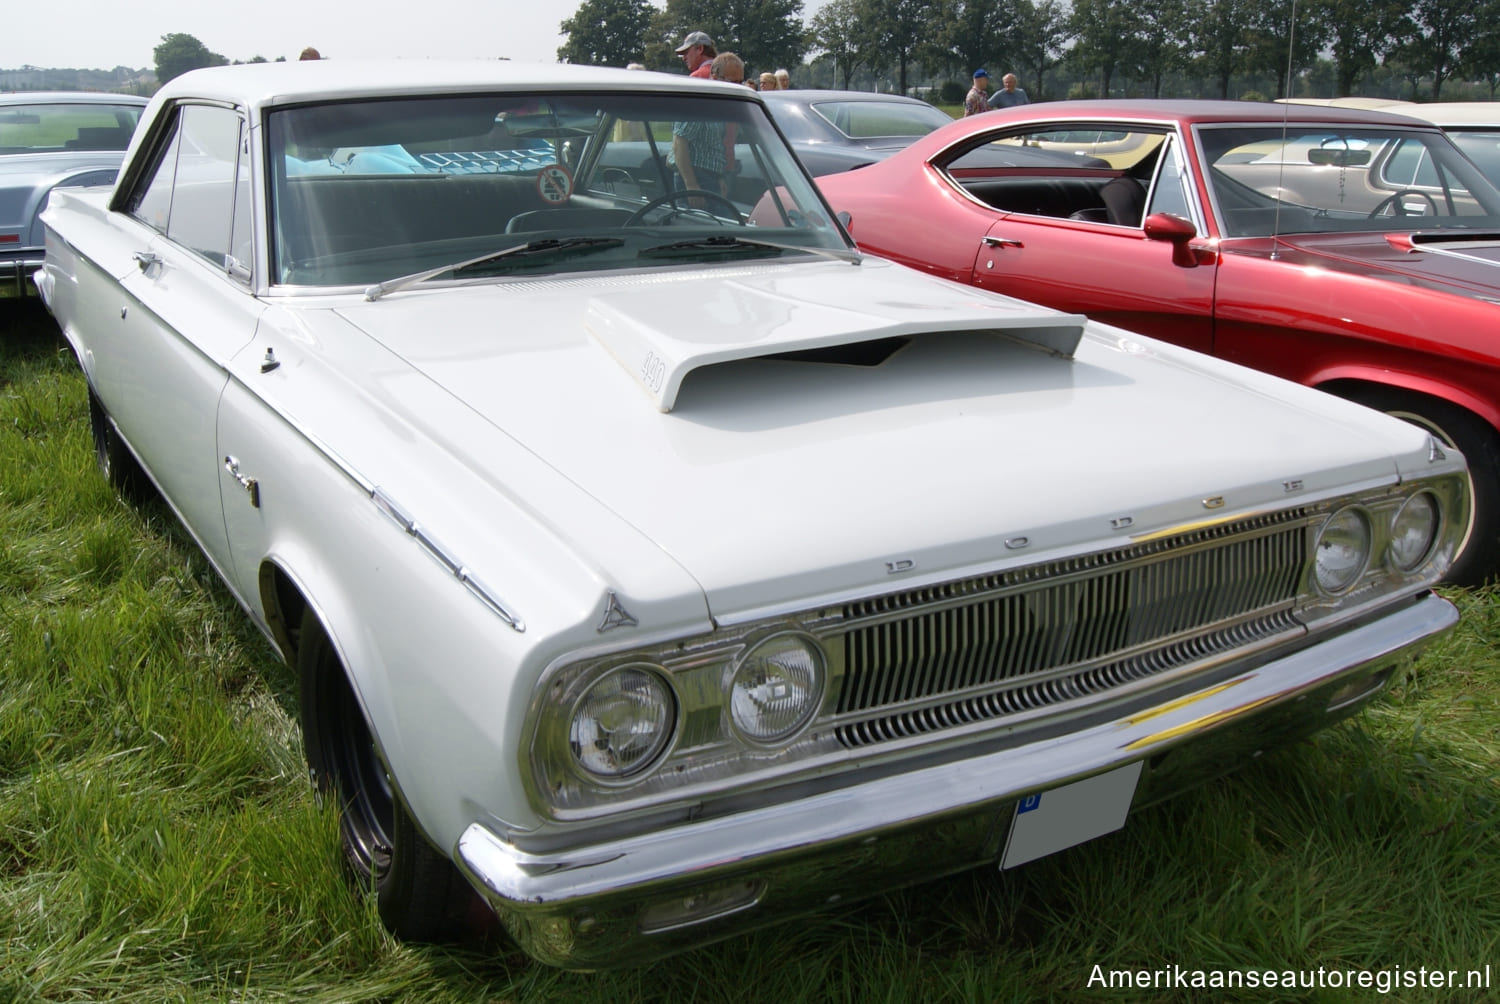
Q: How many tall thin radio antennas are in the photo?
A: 1